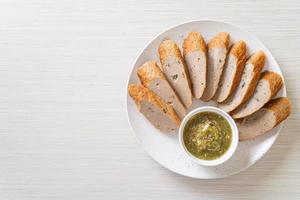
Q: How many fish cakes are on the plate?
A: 9